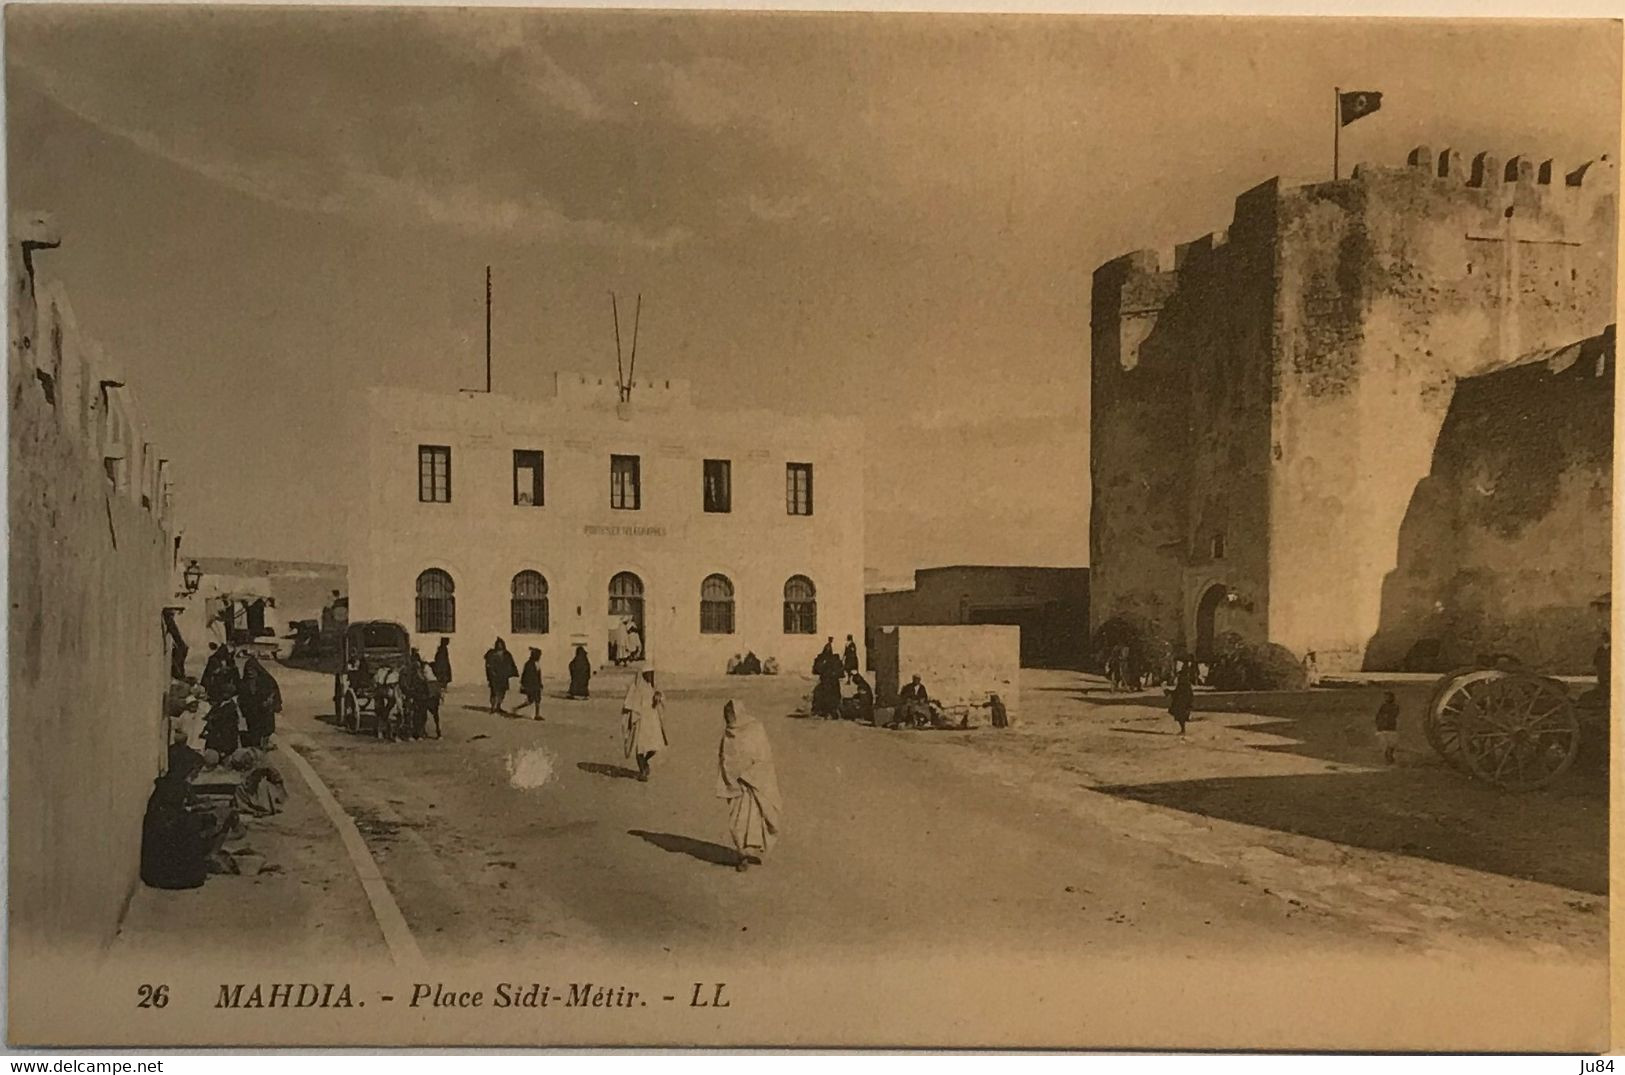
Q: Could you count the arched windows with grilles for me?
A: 4